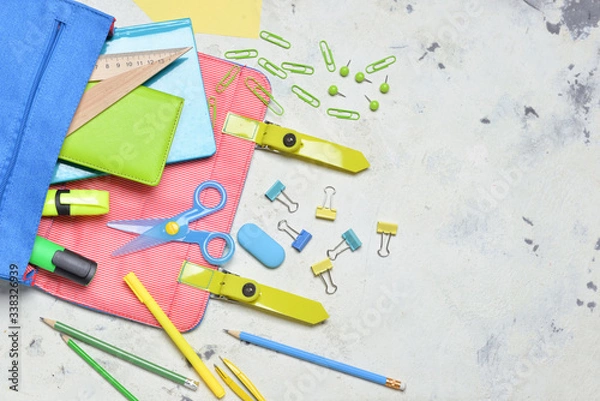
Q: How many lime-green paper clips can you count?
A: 11